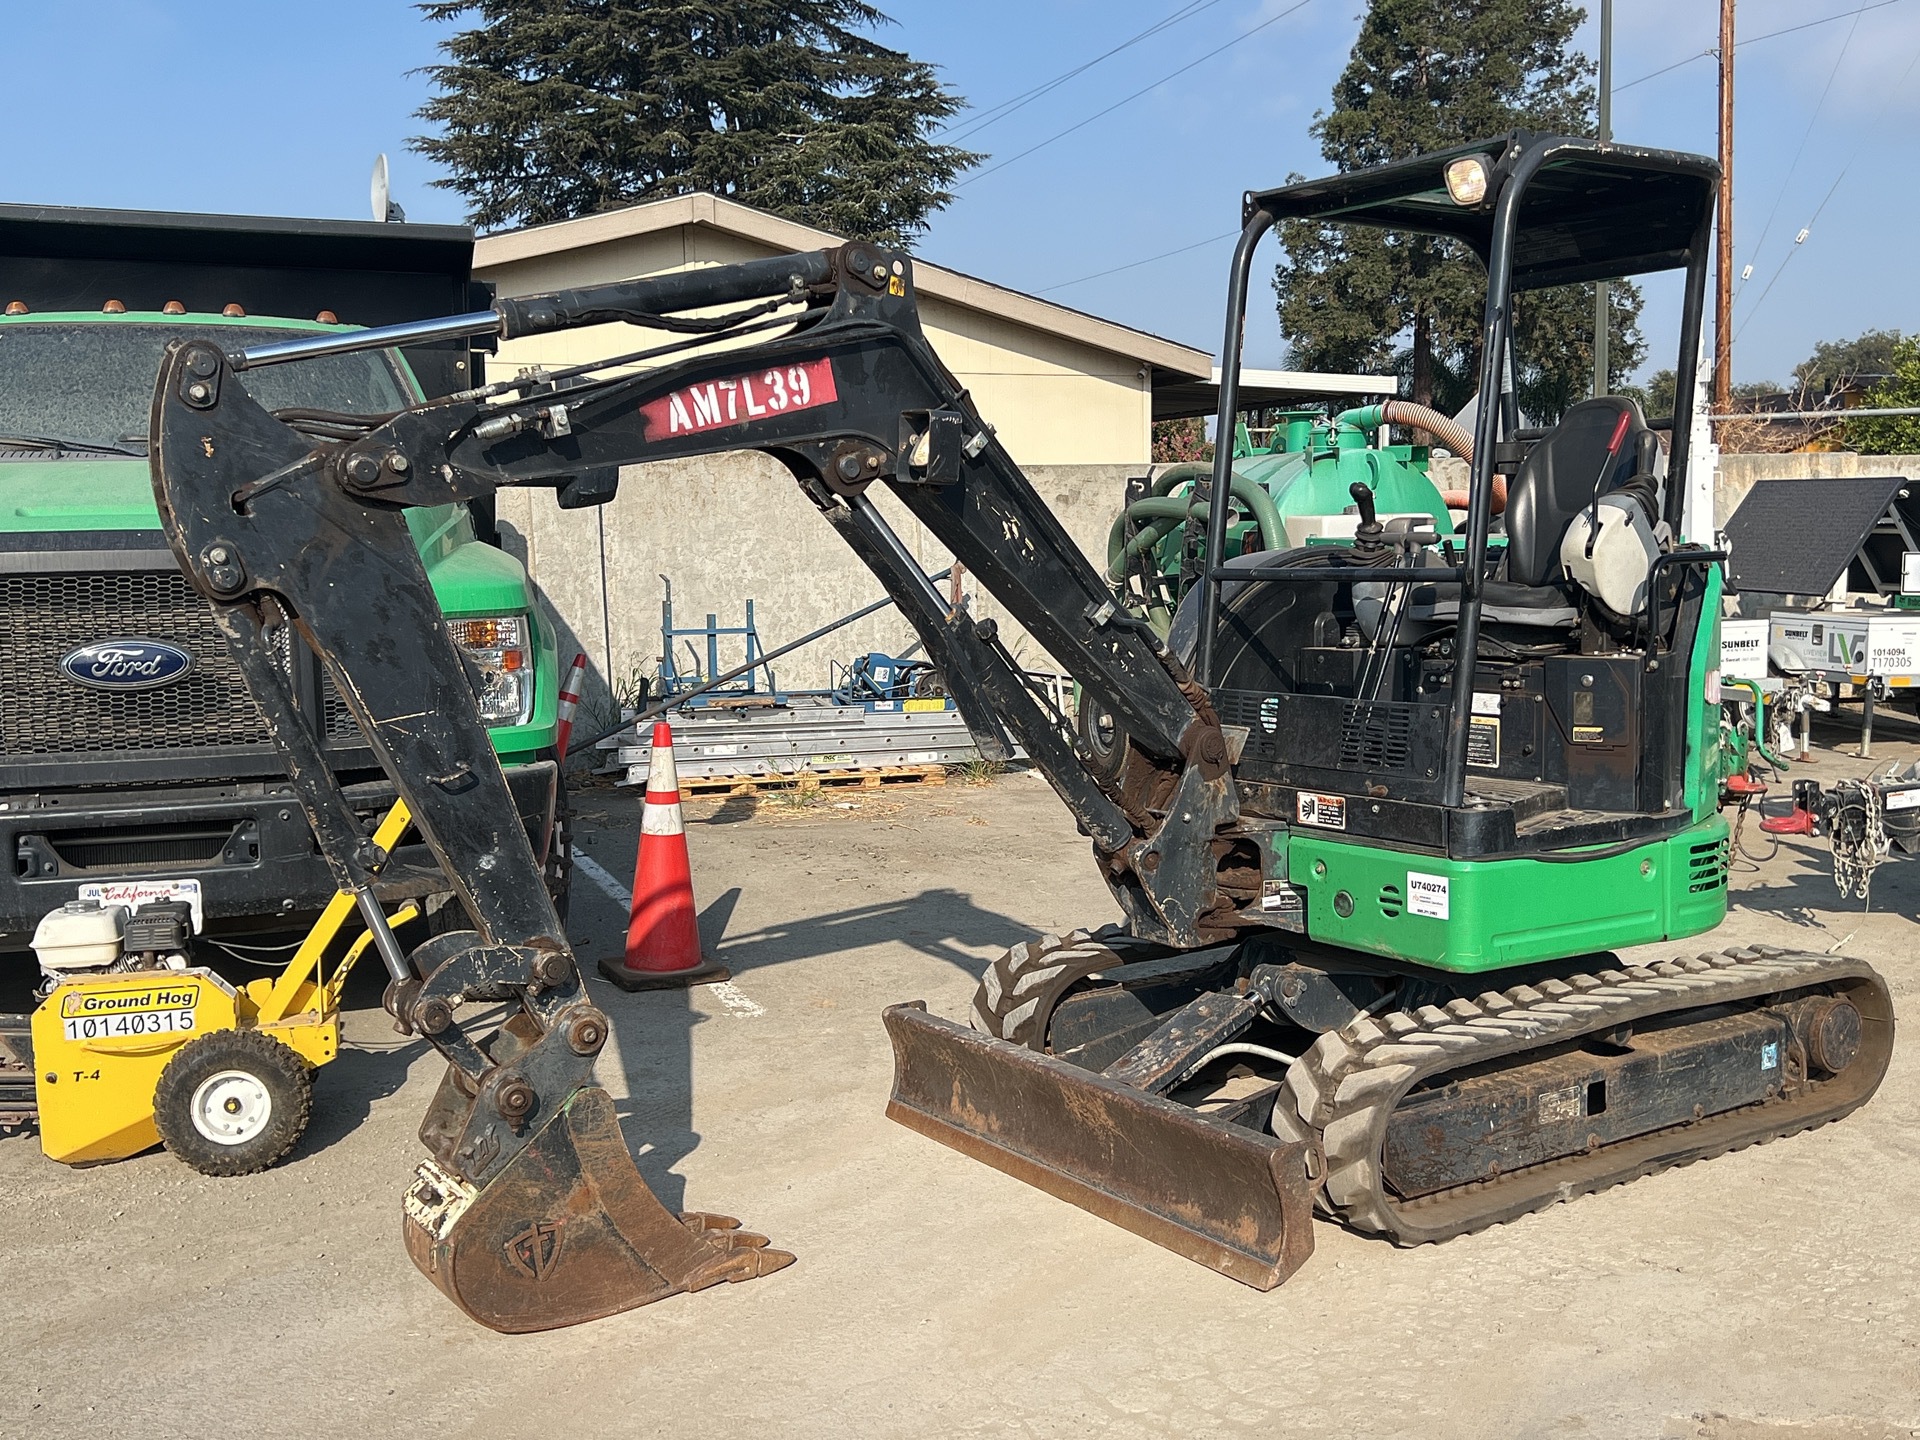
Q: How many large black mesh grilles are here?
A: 1